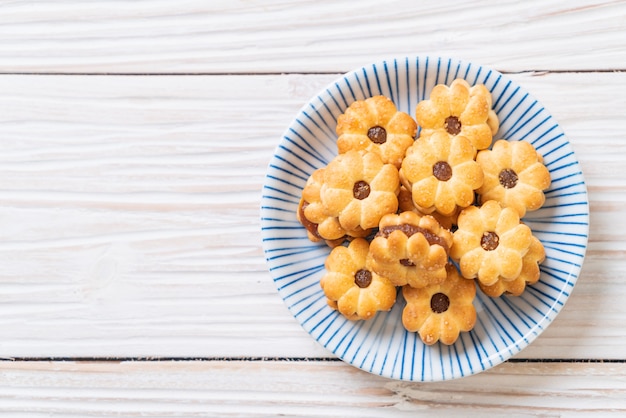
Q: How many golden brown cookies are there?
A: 12